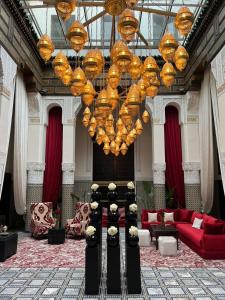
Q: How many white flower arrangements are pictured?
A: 9